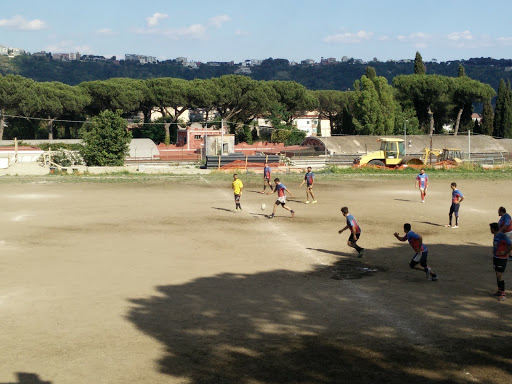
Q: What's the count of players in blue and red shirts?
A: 9